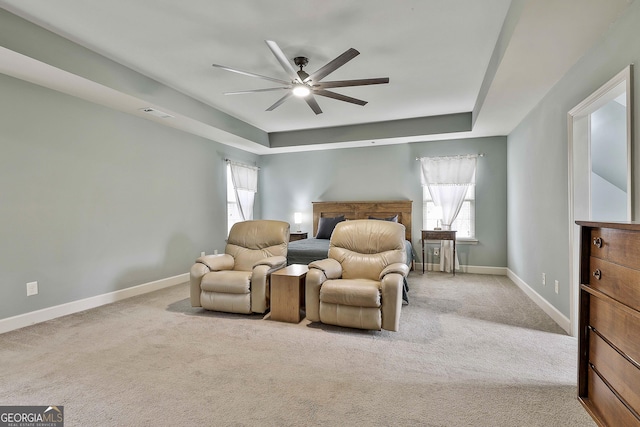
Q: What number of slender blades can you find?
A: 8